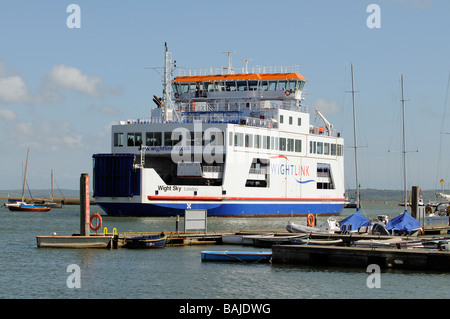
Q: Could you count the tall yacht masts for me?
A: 2